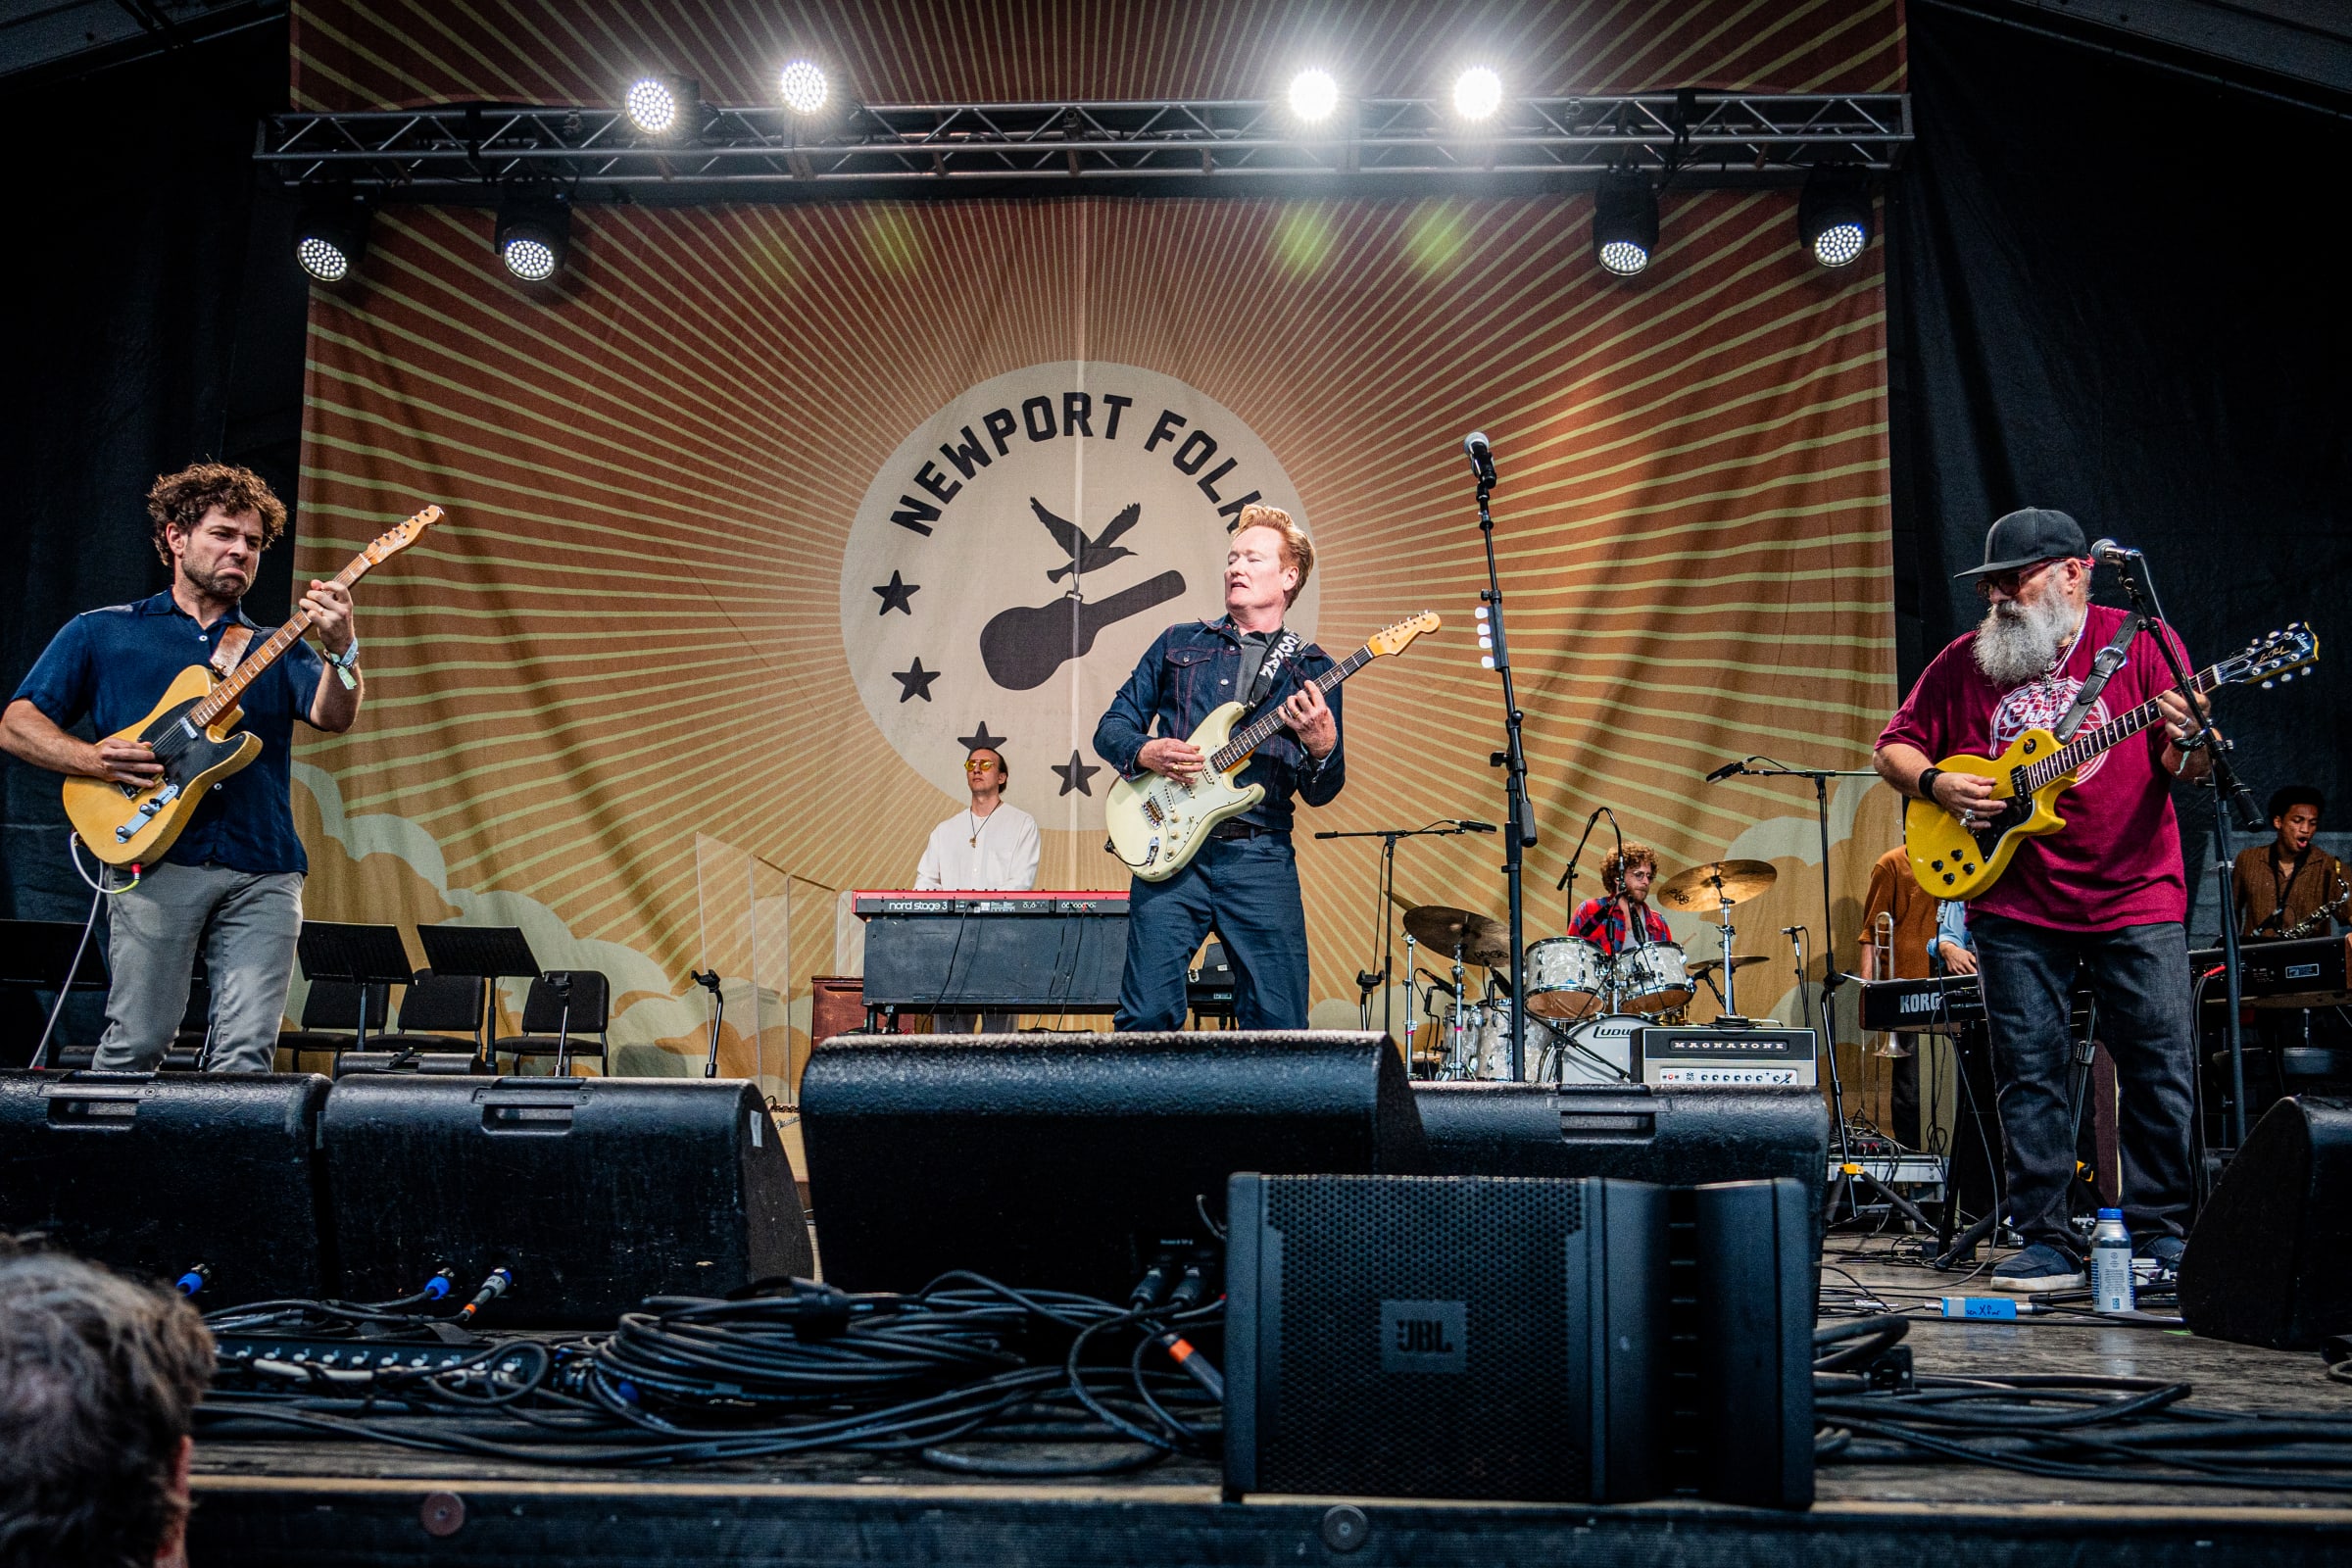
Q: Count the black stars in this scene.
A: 4